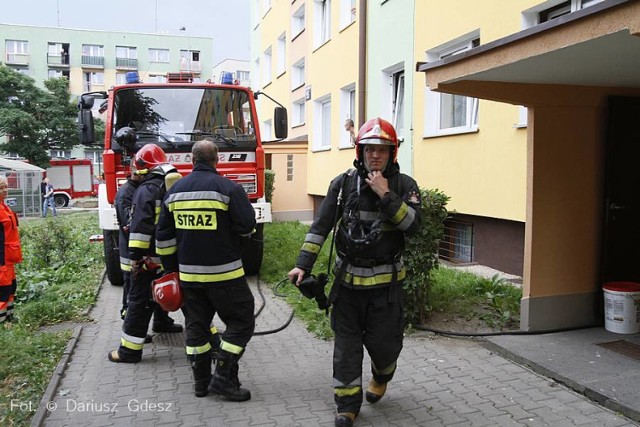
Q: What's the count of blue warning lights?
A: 2